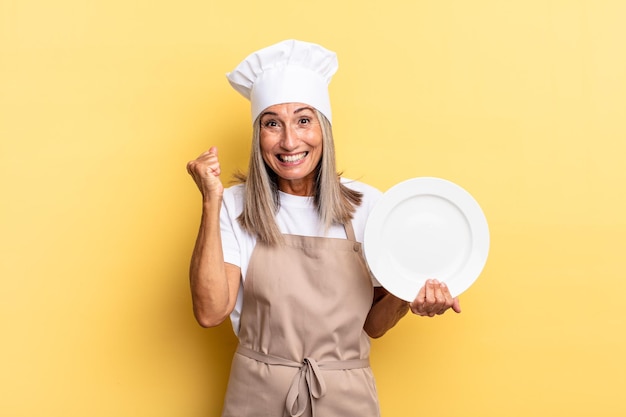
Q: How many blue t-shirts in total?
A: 0